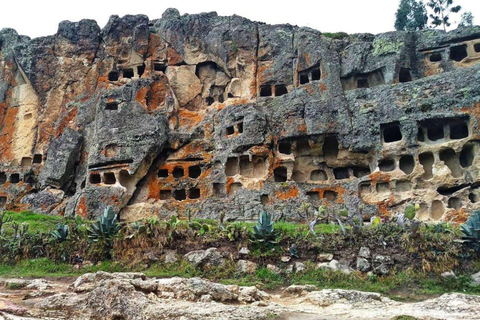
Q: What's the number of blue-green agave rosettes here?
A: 4